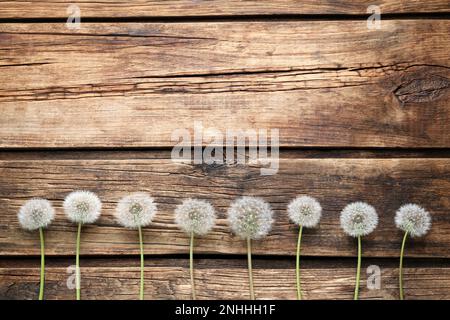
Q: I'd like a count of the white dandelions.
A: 8